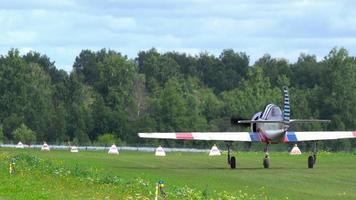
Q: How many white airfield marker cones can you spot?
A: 7